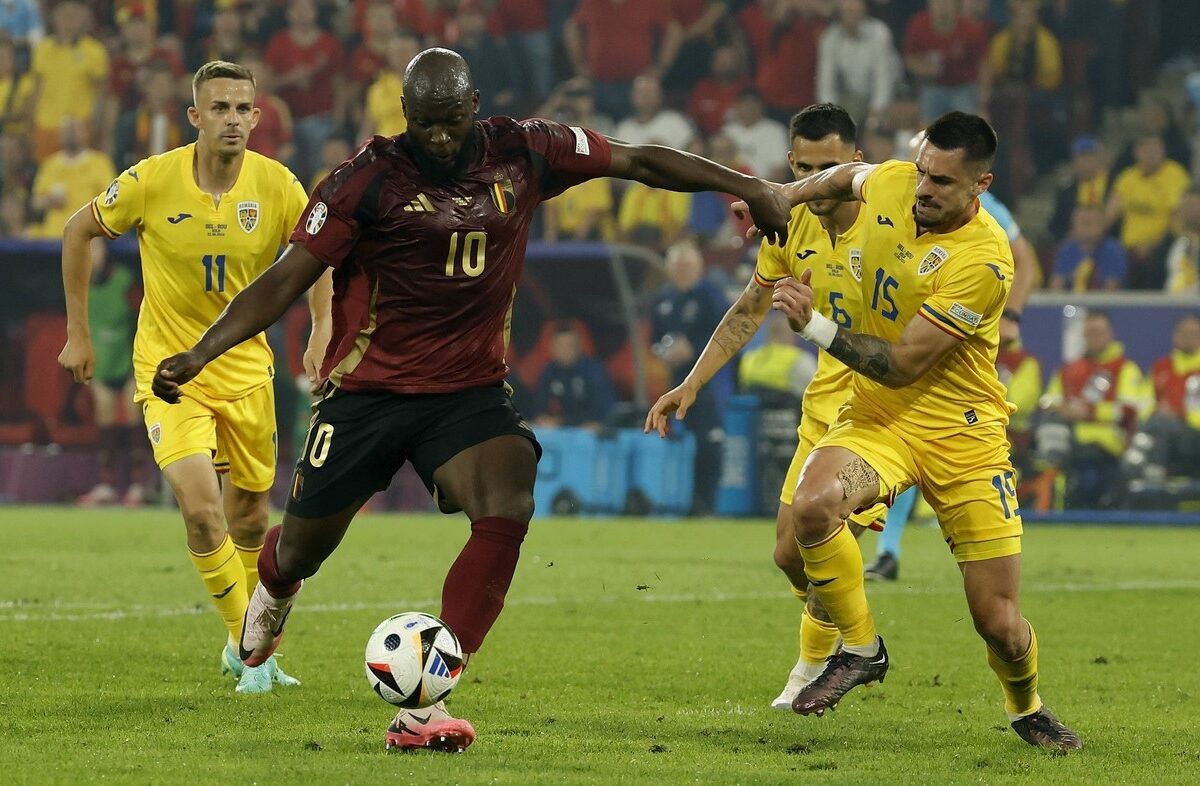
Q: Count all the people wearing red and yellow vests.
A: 3